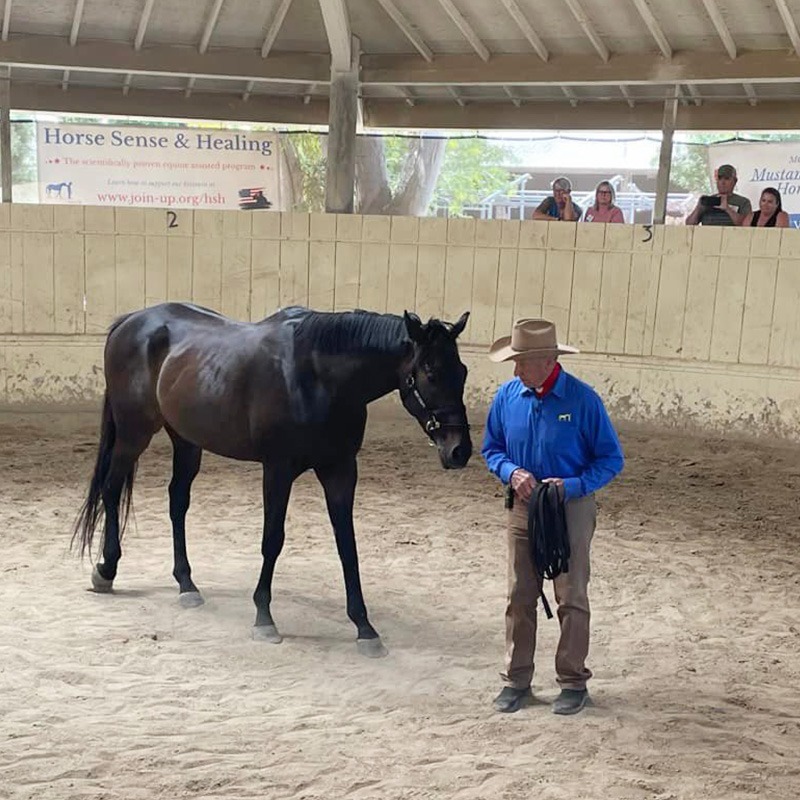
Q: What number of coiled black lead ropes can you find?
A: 1